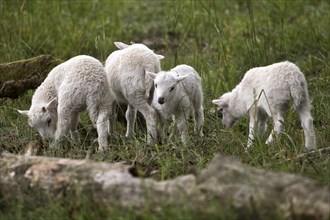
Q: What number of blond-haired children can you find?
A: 0